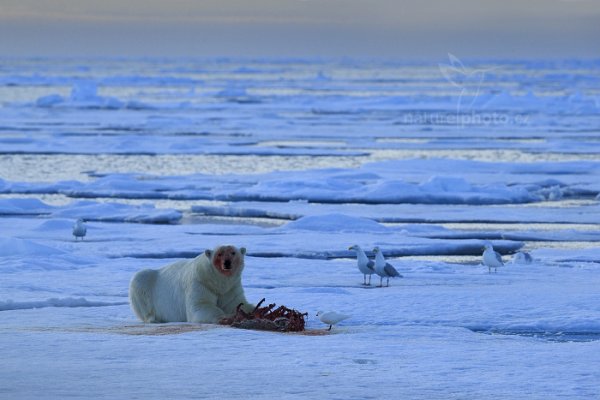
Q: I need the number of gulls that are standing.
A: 5